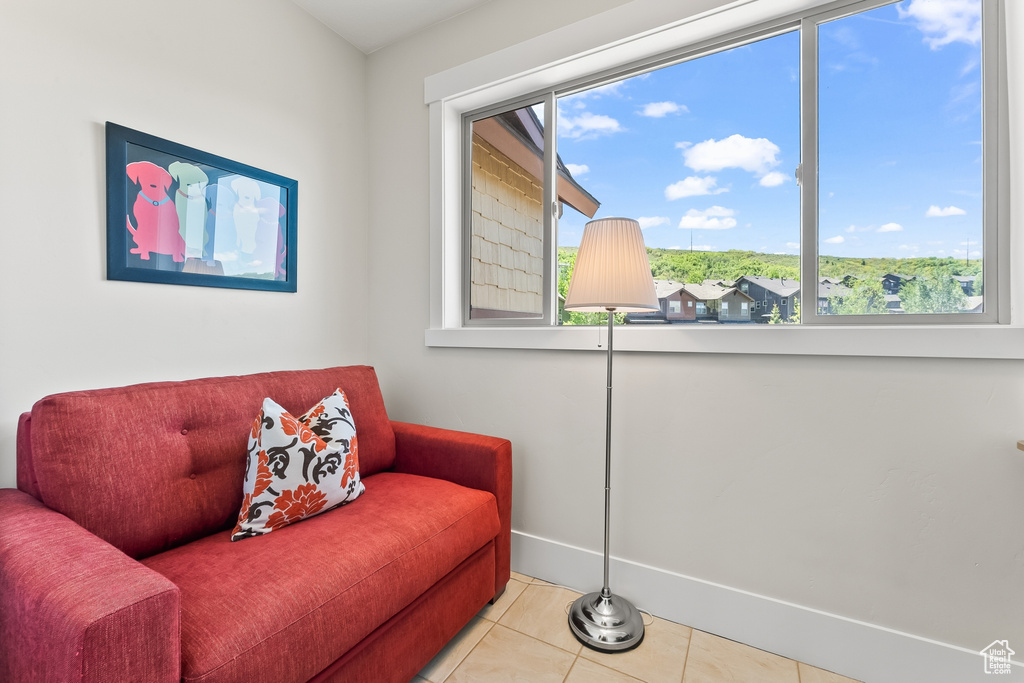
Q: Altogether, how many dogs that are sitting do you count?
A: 5